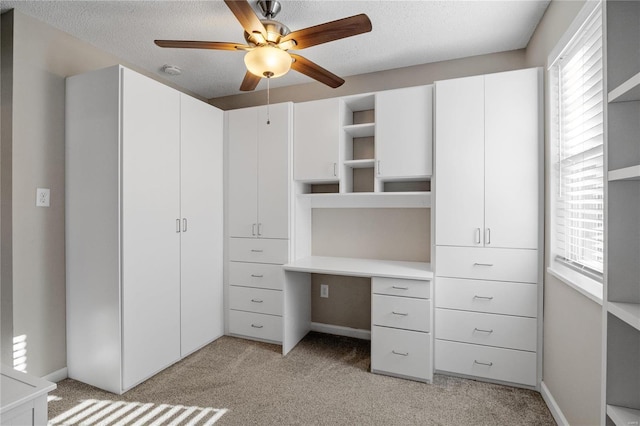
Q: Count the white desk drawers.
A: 3